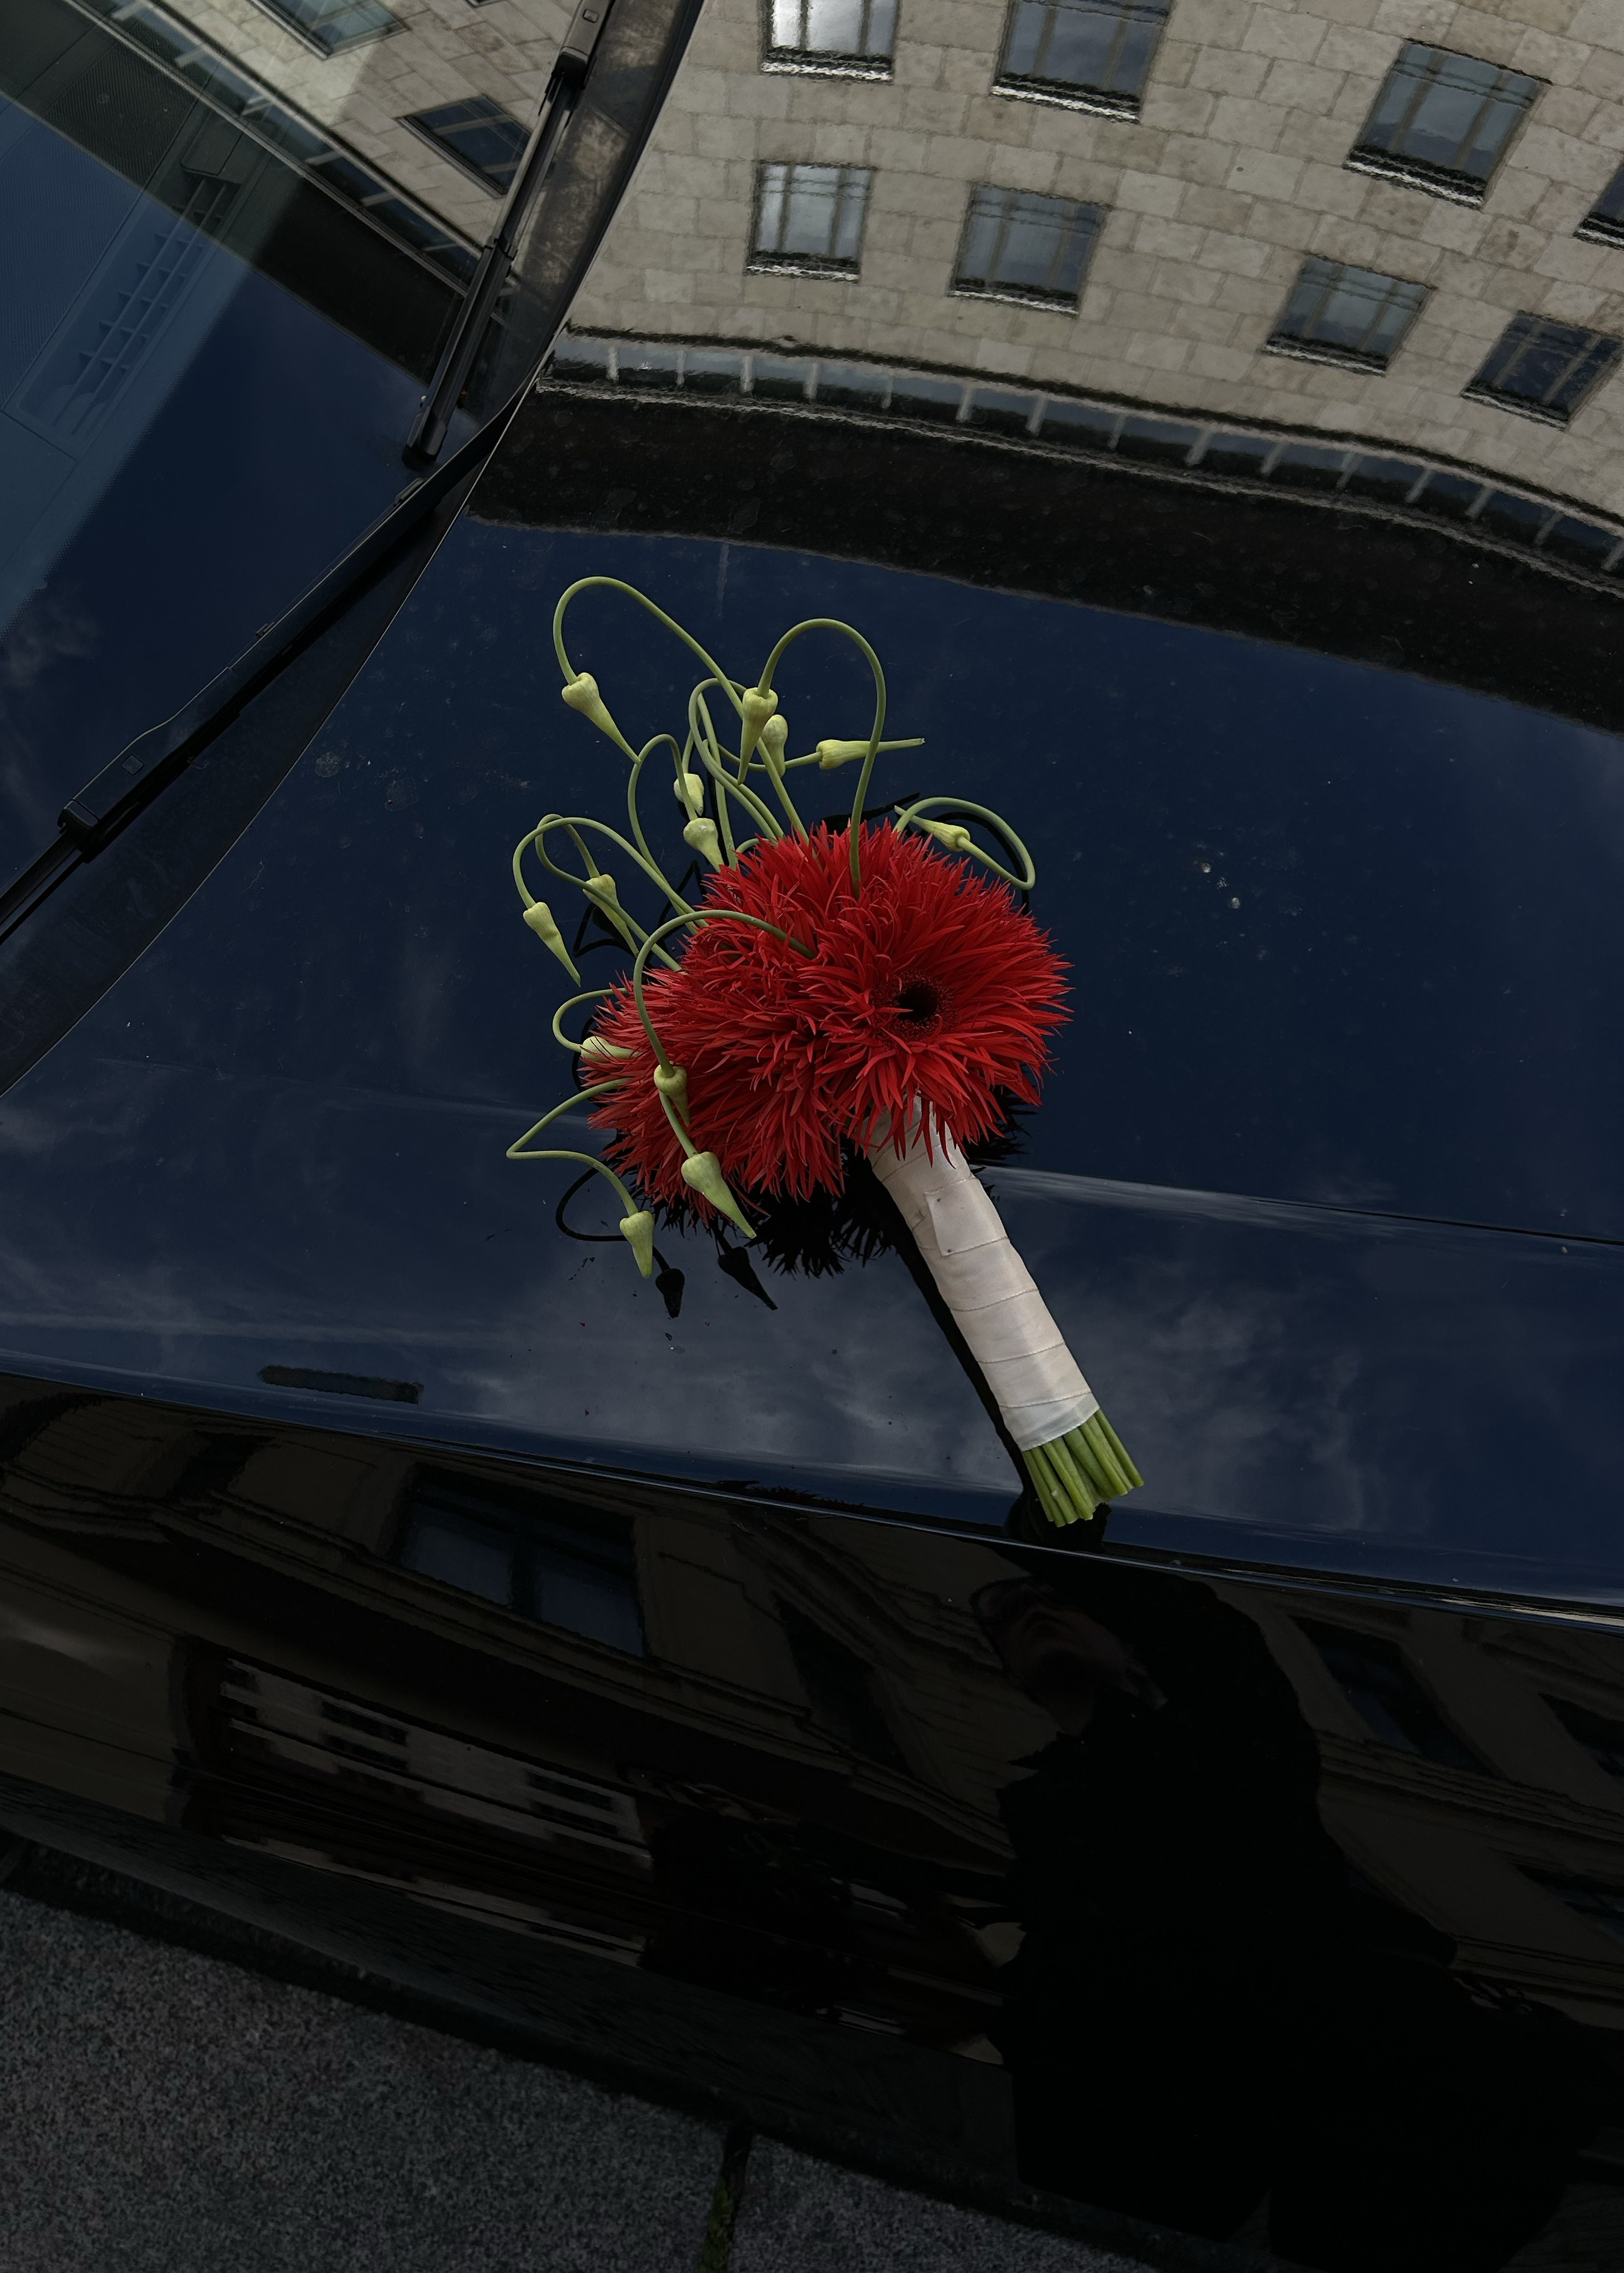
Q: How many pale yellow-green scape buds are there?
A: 13